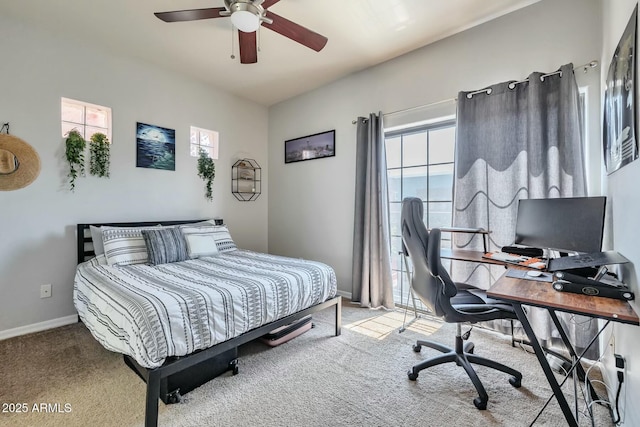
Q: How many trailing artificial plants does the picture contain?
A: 3